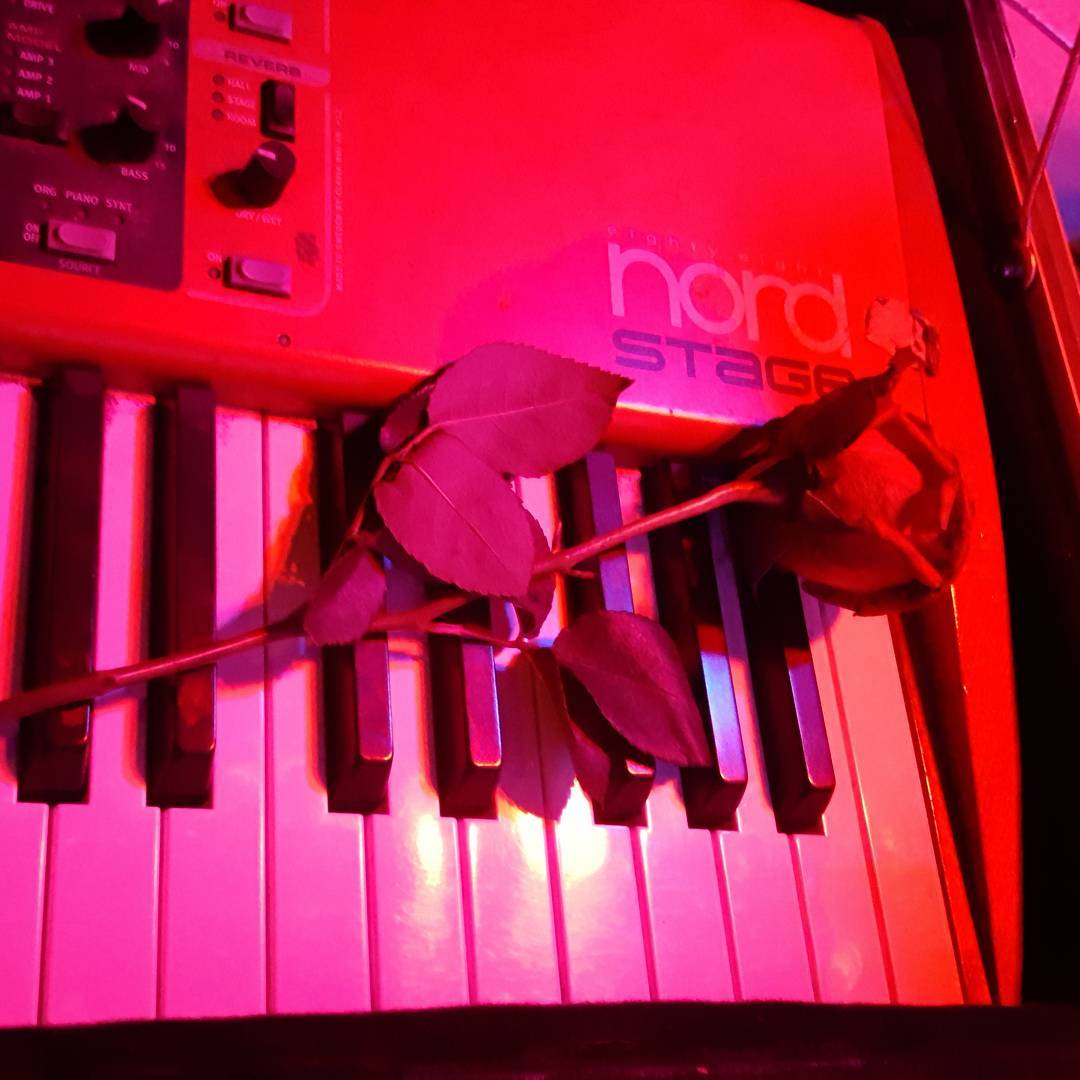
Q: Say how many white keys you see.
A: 11